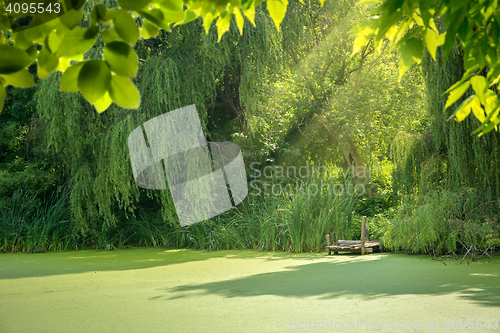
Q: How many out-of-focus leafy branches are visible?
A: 2